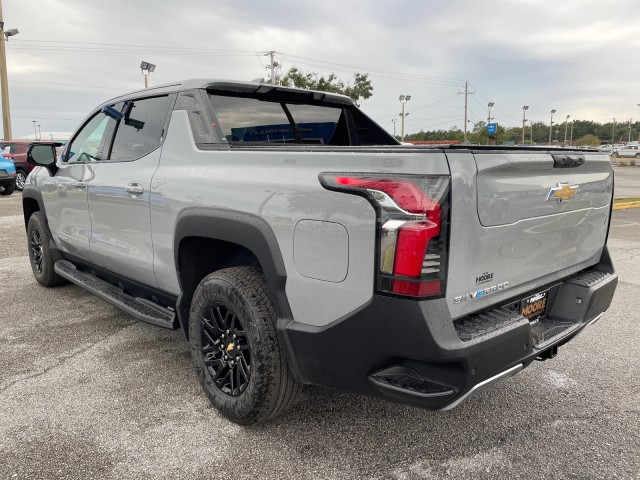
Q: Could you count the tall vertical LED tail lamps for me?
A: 1